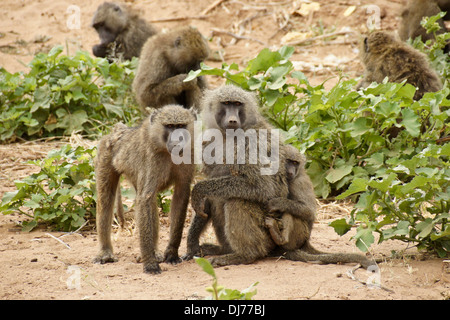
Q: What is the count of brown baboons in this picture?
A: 7